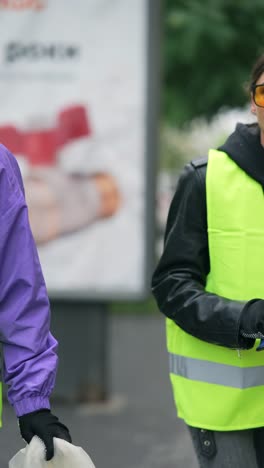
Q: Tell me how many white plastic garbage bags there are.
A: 1